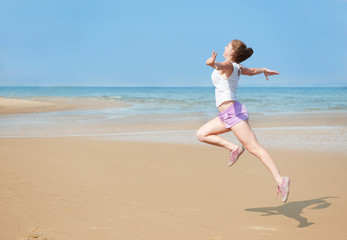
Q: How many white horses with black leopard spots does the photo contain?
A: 0